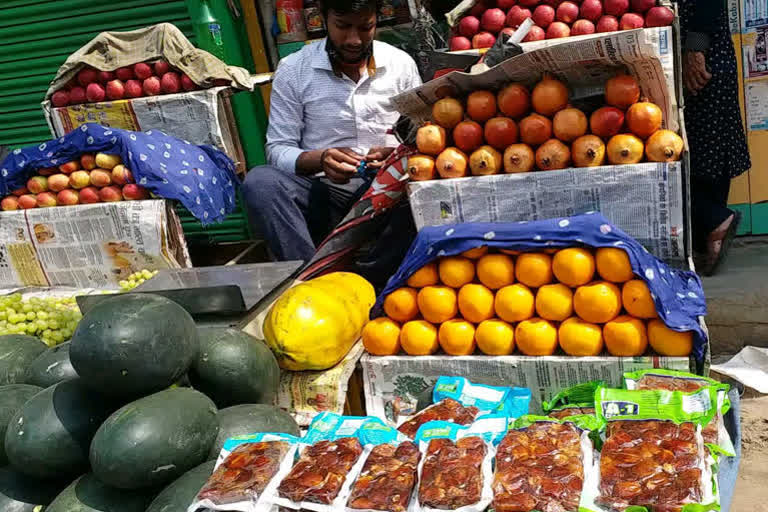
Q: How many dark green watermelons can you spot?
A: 11